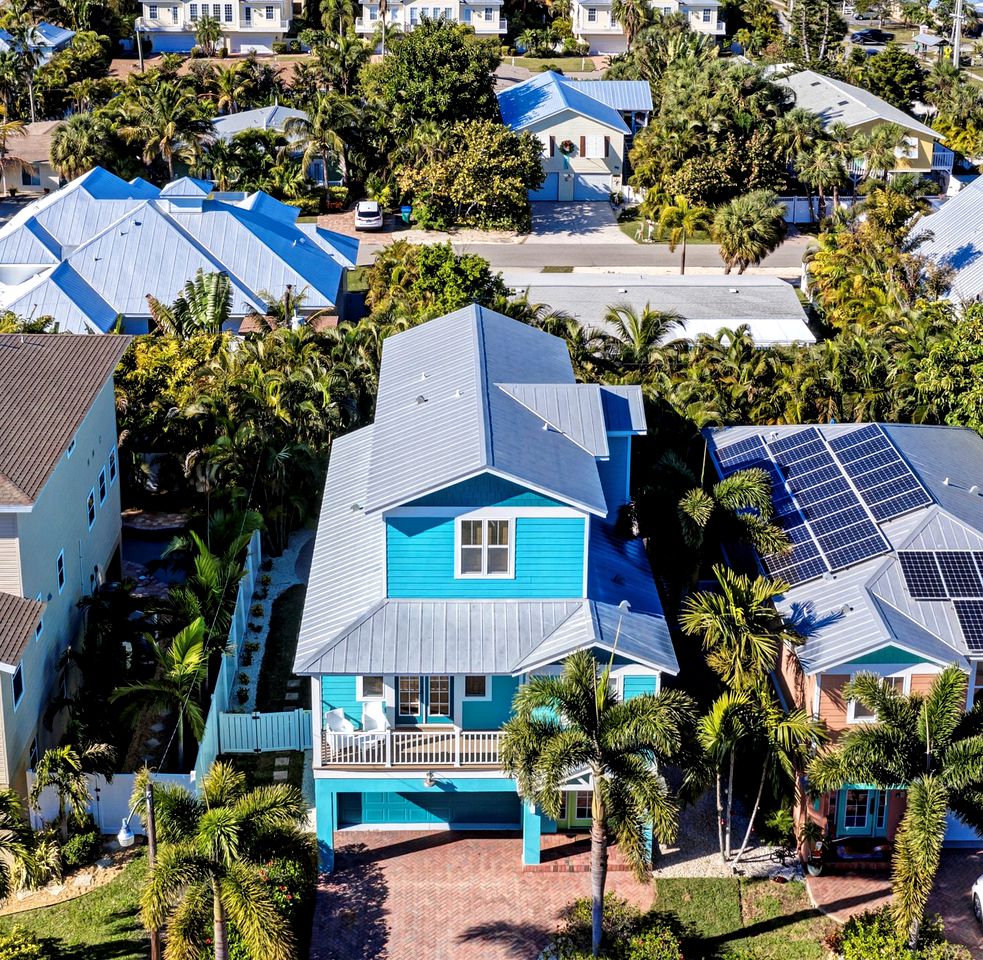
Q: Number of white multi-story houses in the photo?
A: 4